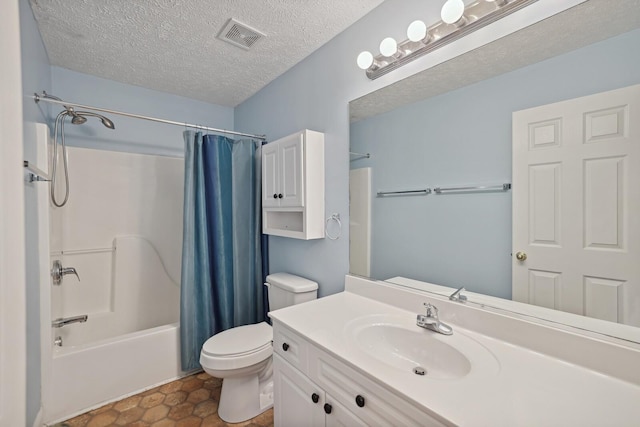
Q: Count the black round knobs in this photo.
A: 6